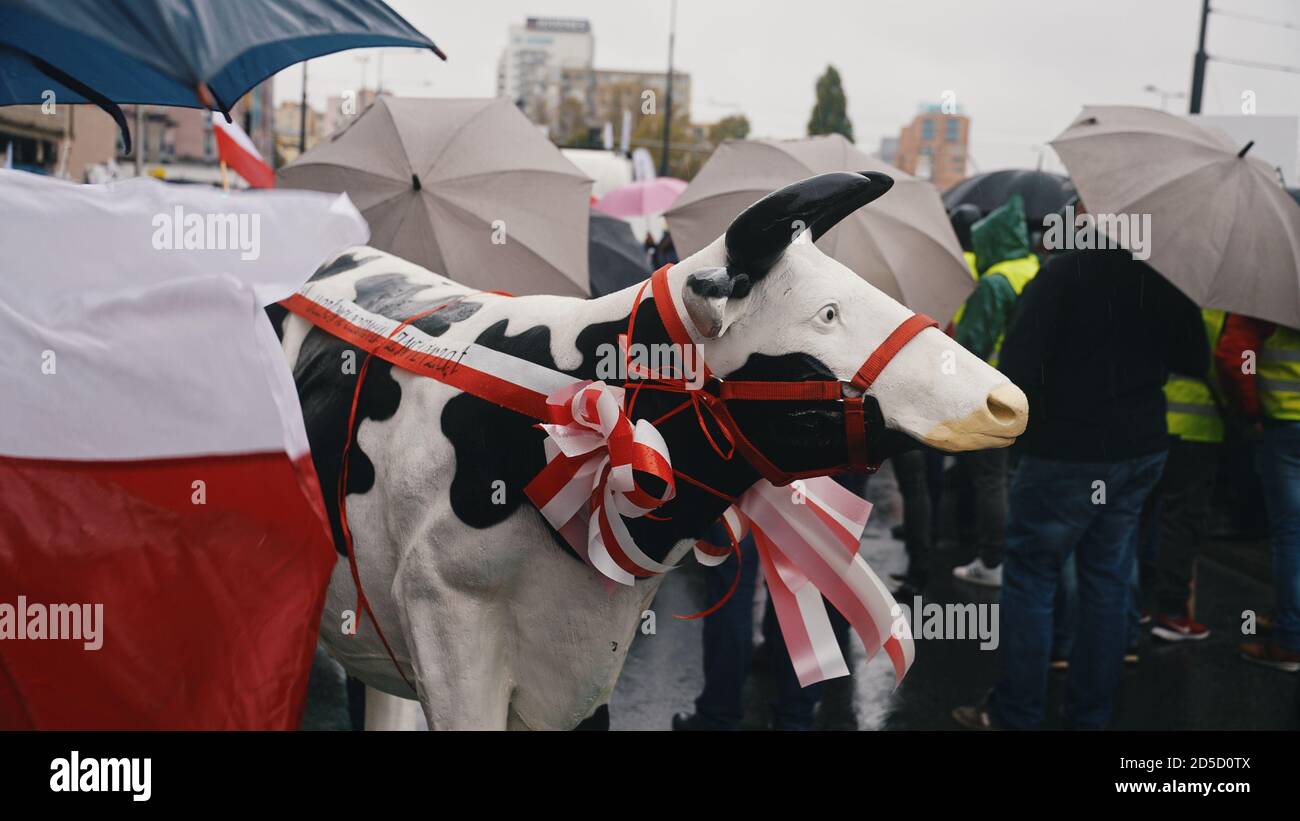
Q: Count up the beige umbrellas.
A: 3